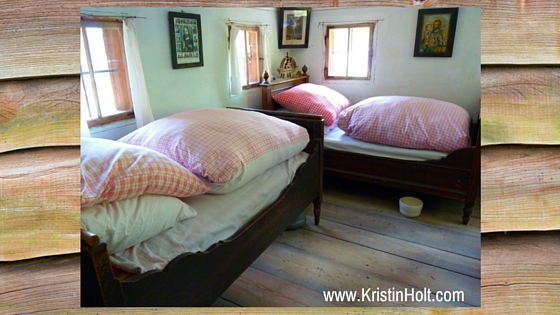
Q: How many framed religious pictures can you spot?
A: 3